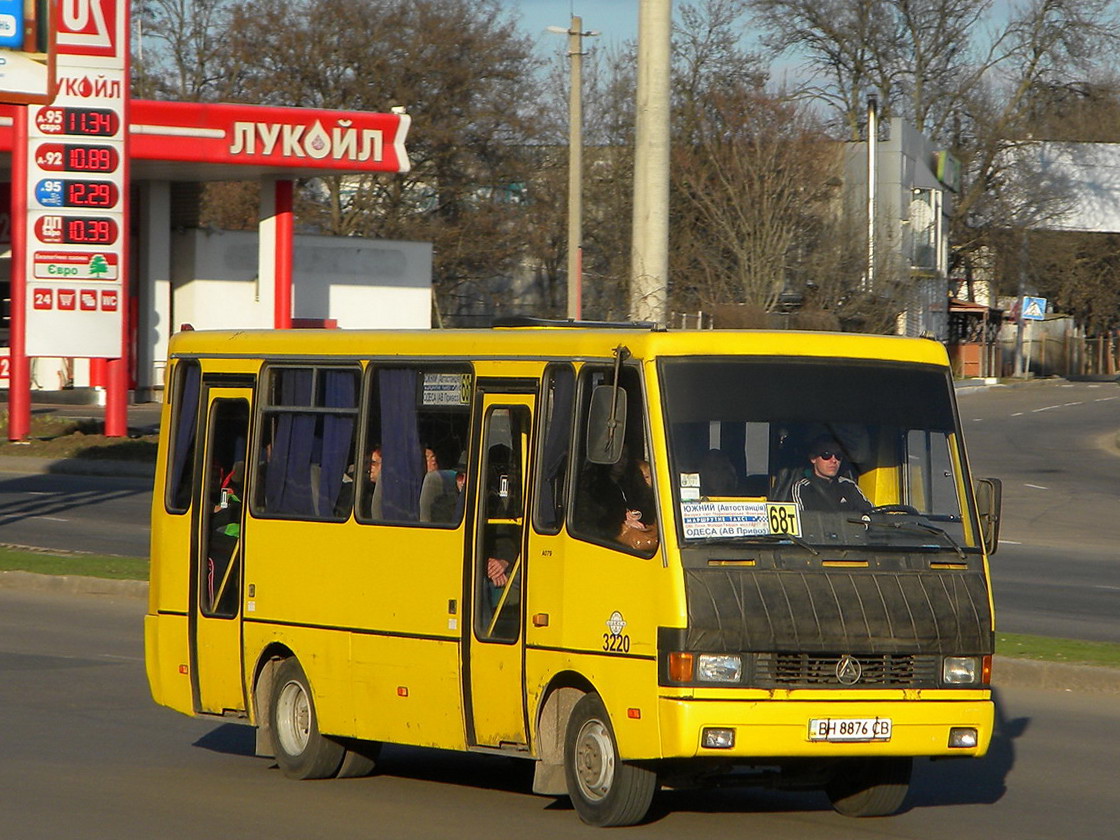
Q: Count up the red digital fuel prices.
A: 4